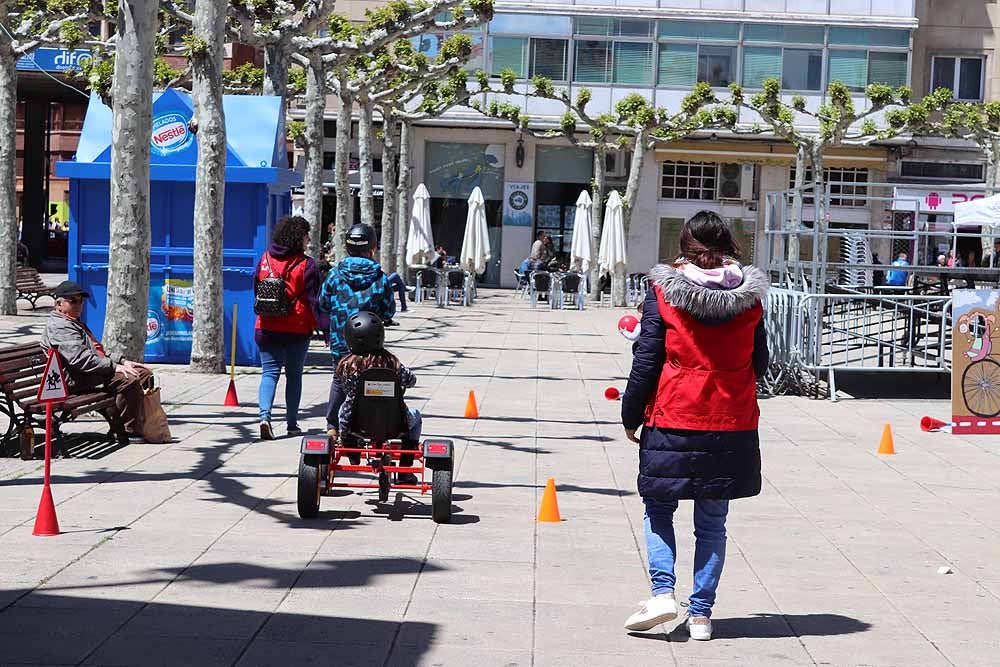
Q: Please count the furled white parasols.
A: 4